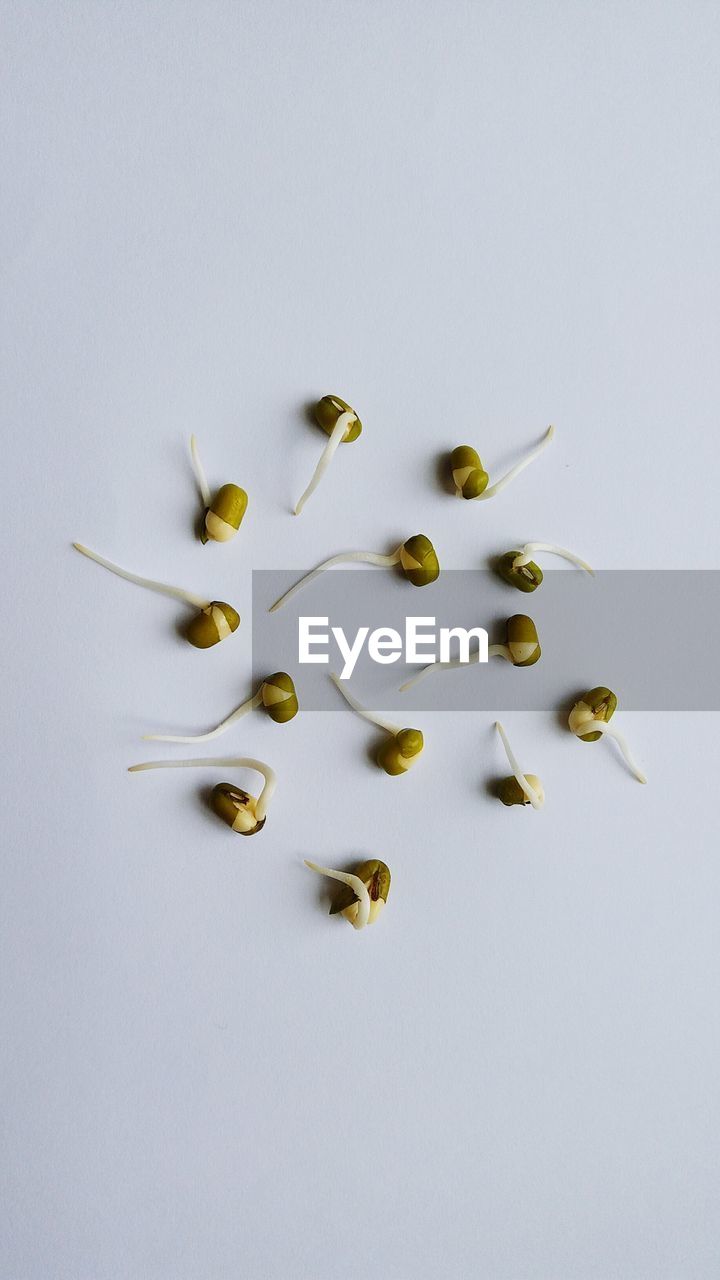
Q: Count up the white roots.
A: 13